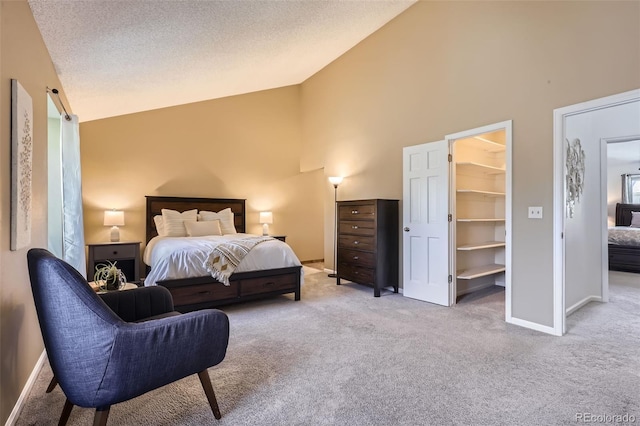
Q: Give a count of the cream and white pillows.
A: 5